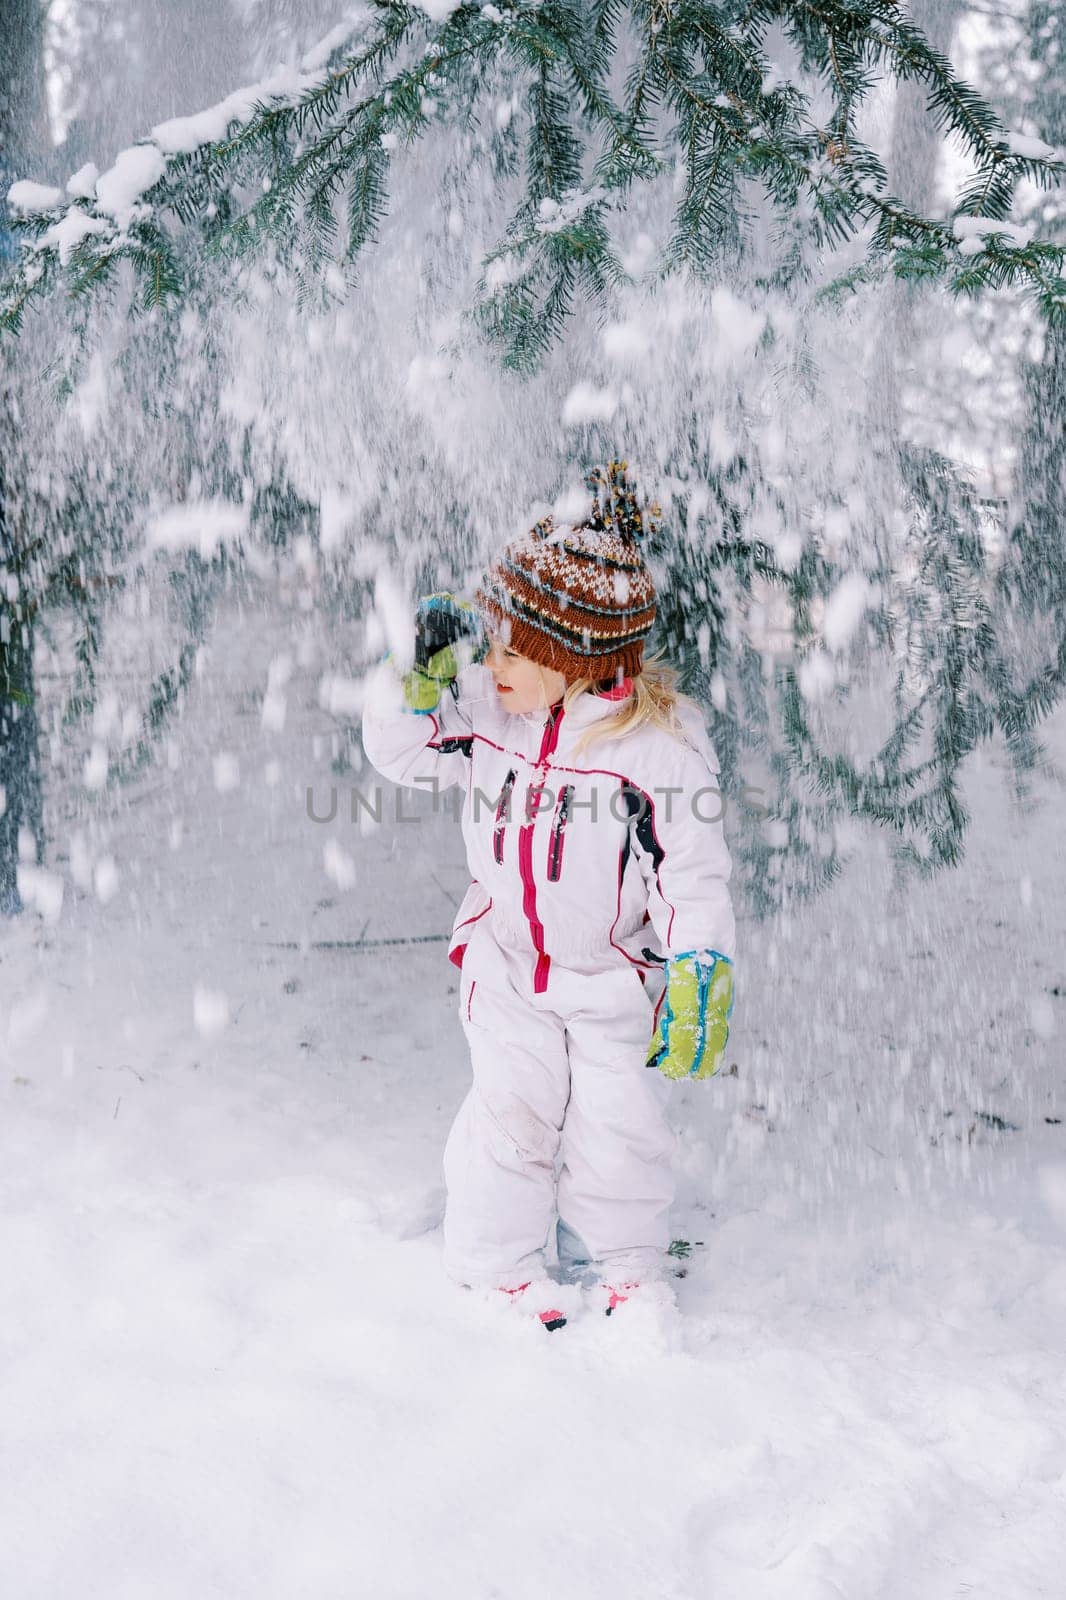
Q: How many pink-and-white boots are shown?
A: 2